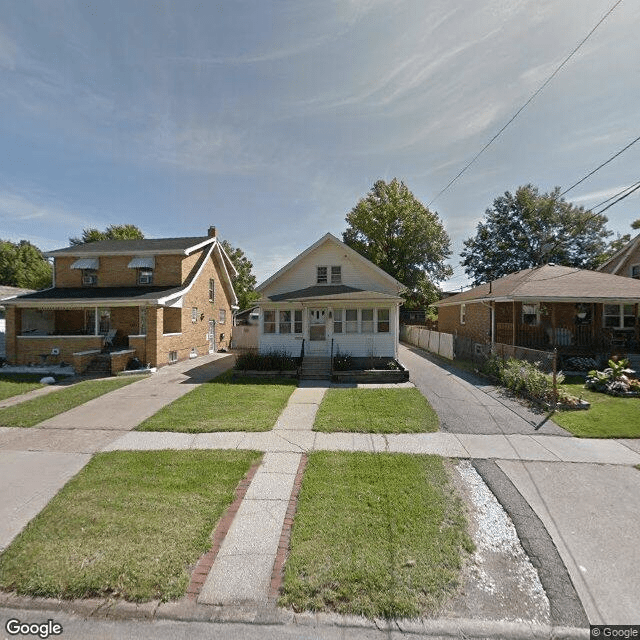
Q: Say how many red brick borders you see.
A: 2